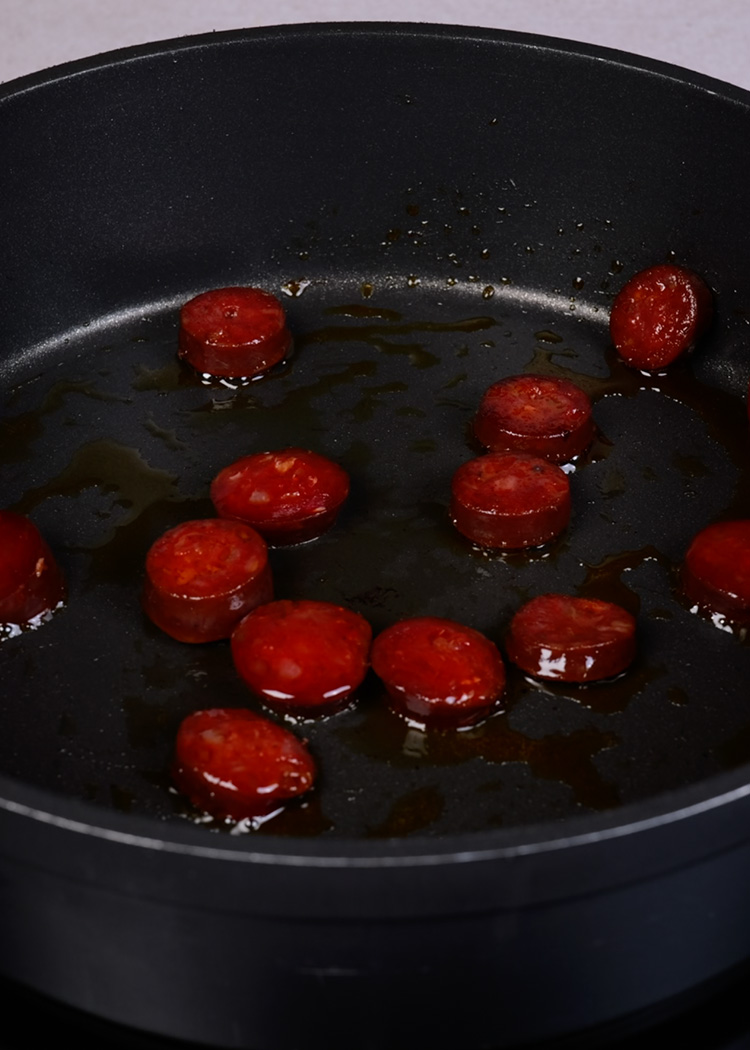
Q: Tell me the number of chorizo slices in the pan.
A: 12